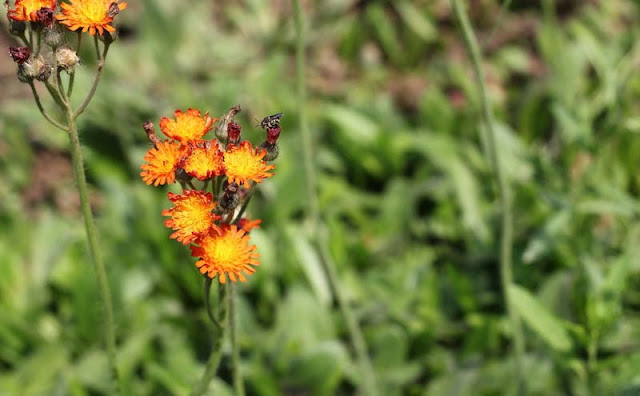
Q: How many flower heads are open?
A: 8